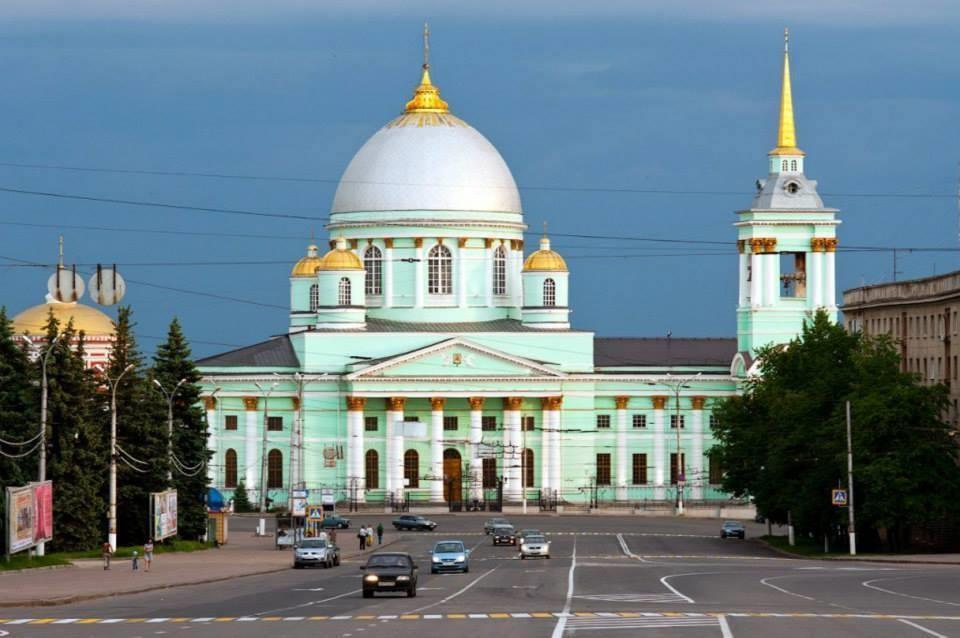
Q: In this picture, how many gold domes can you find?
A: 4